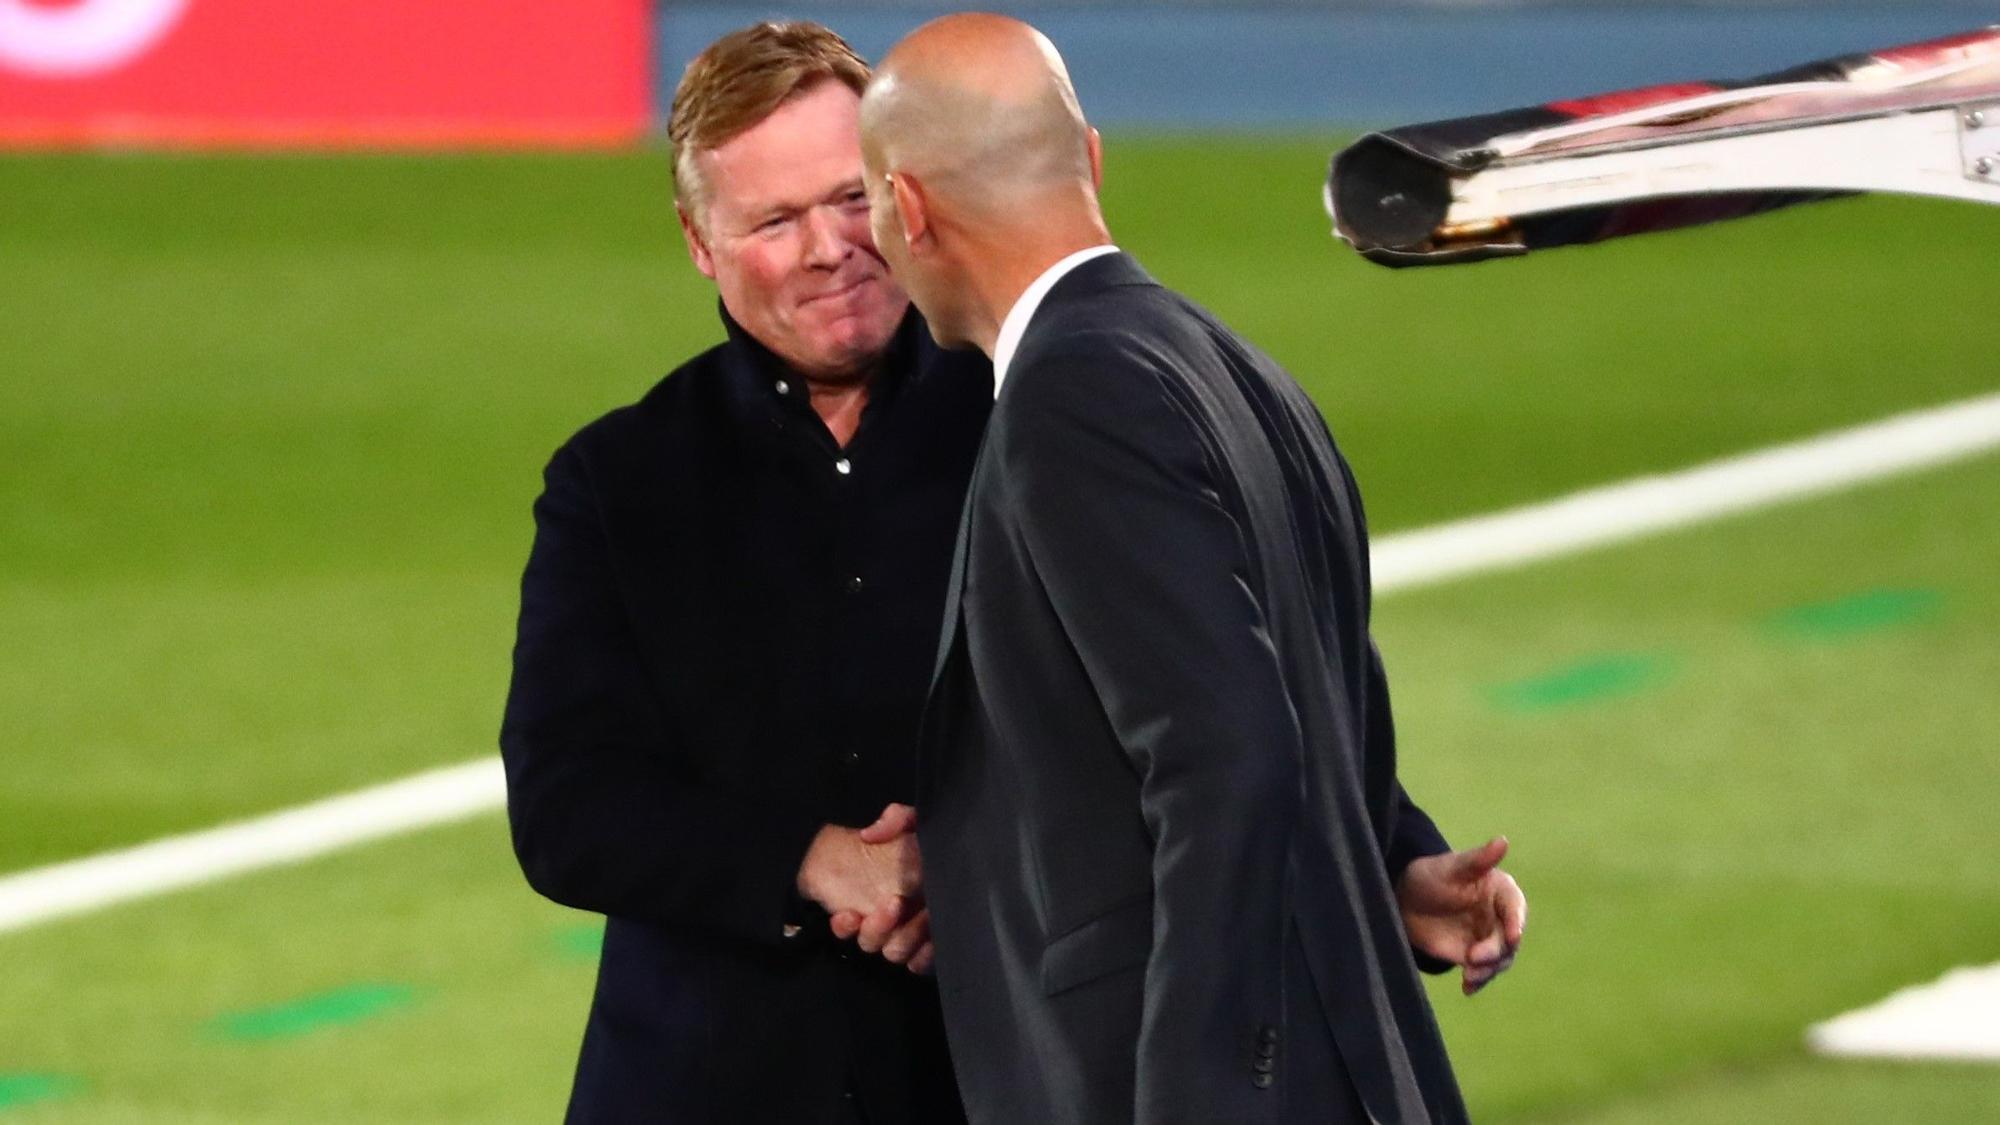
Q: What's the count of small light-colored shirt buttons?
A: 2